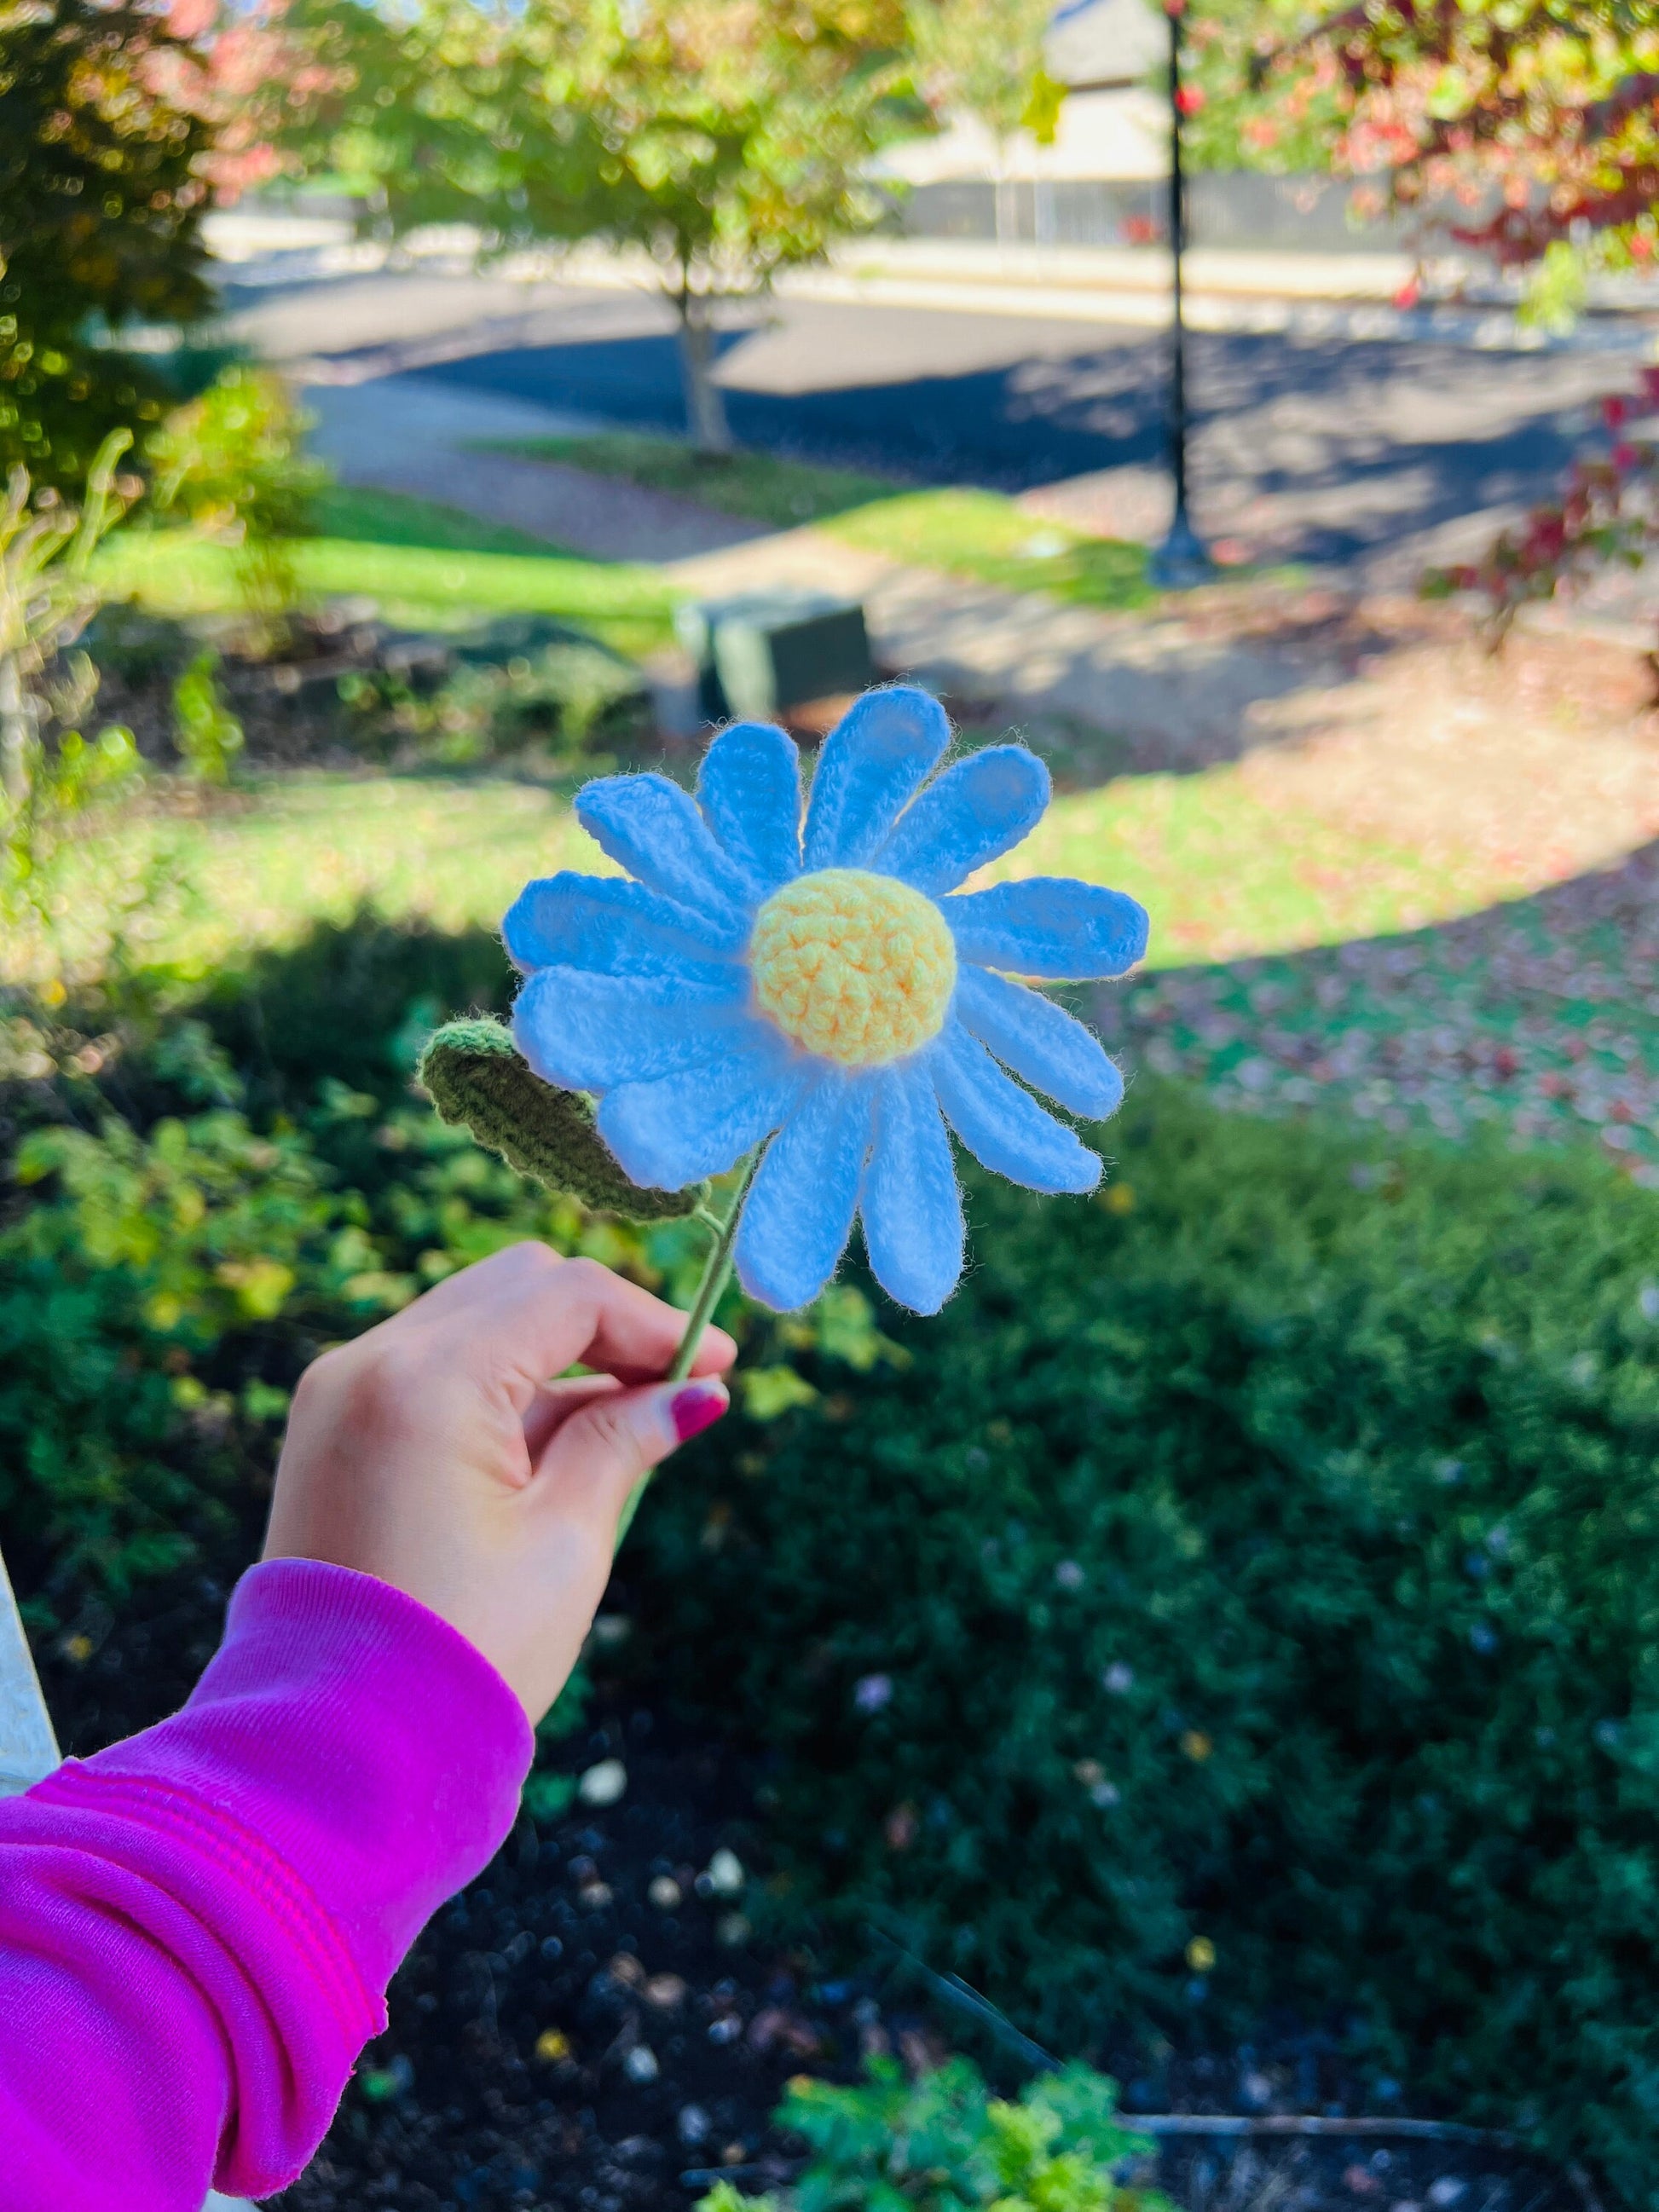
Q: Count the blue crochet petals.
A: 12